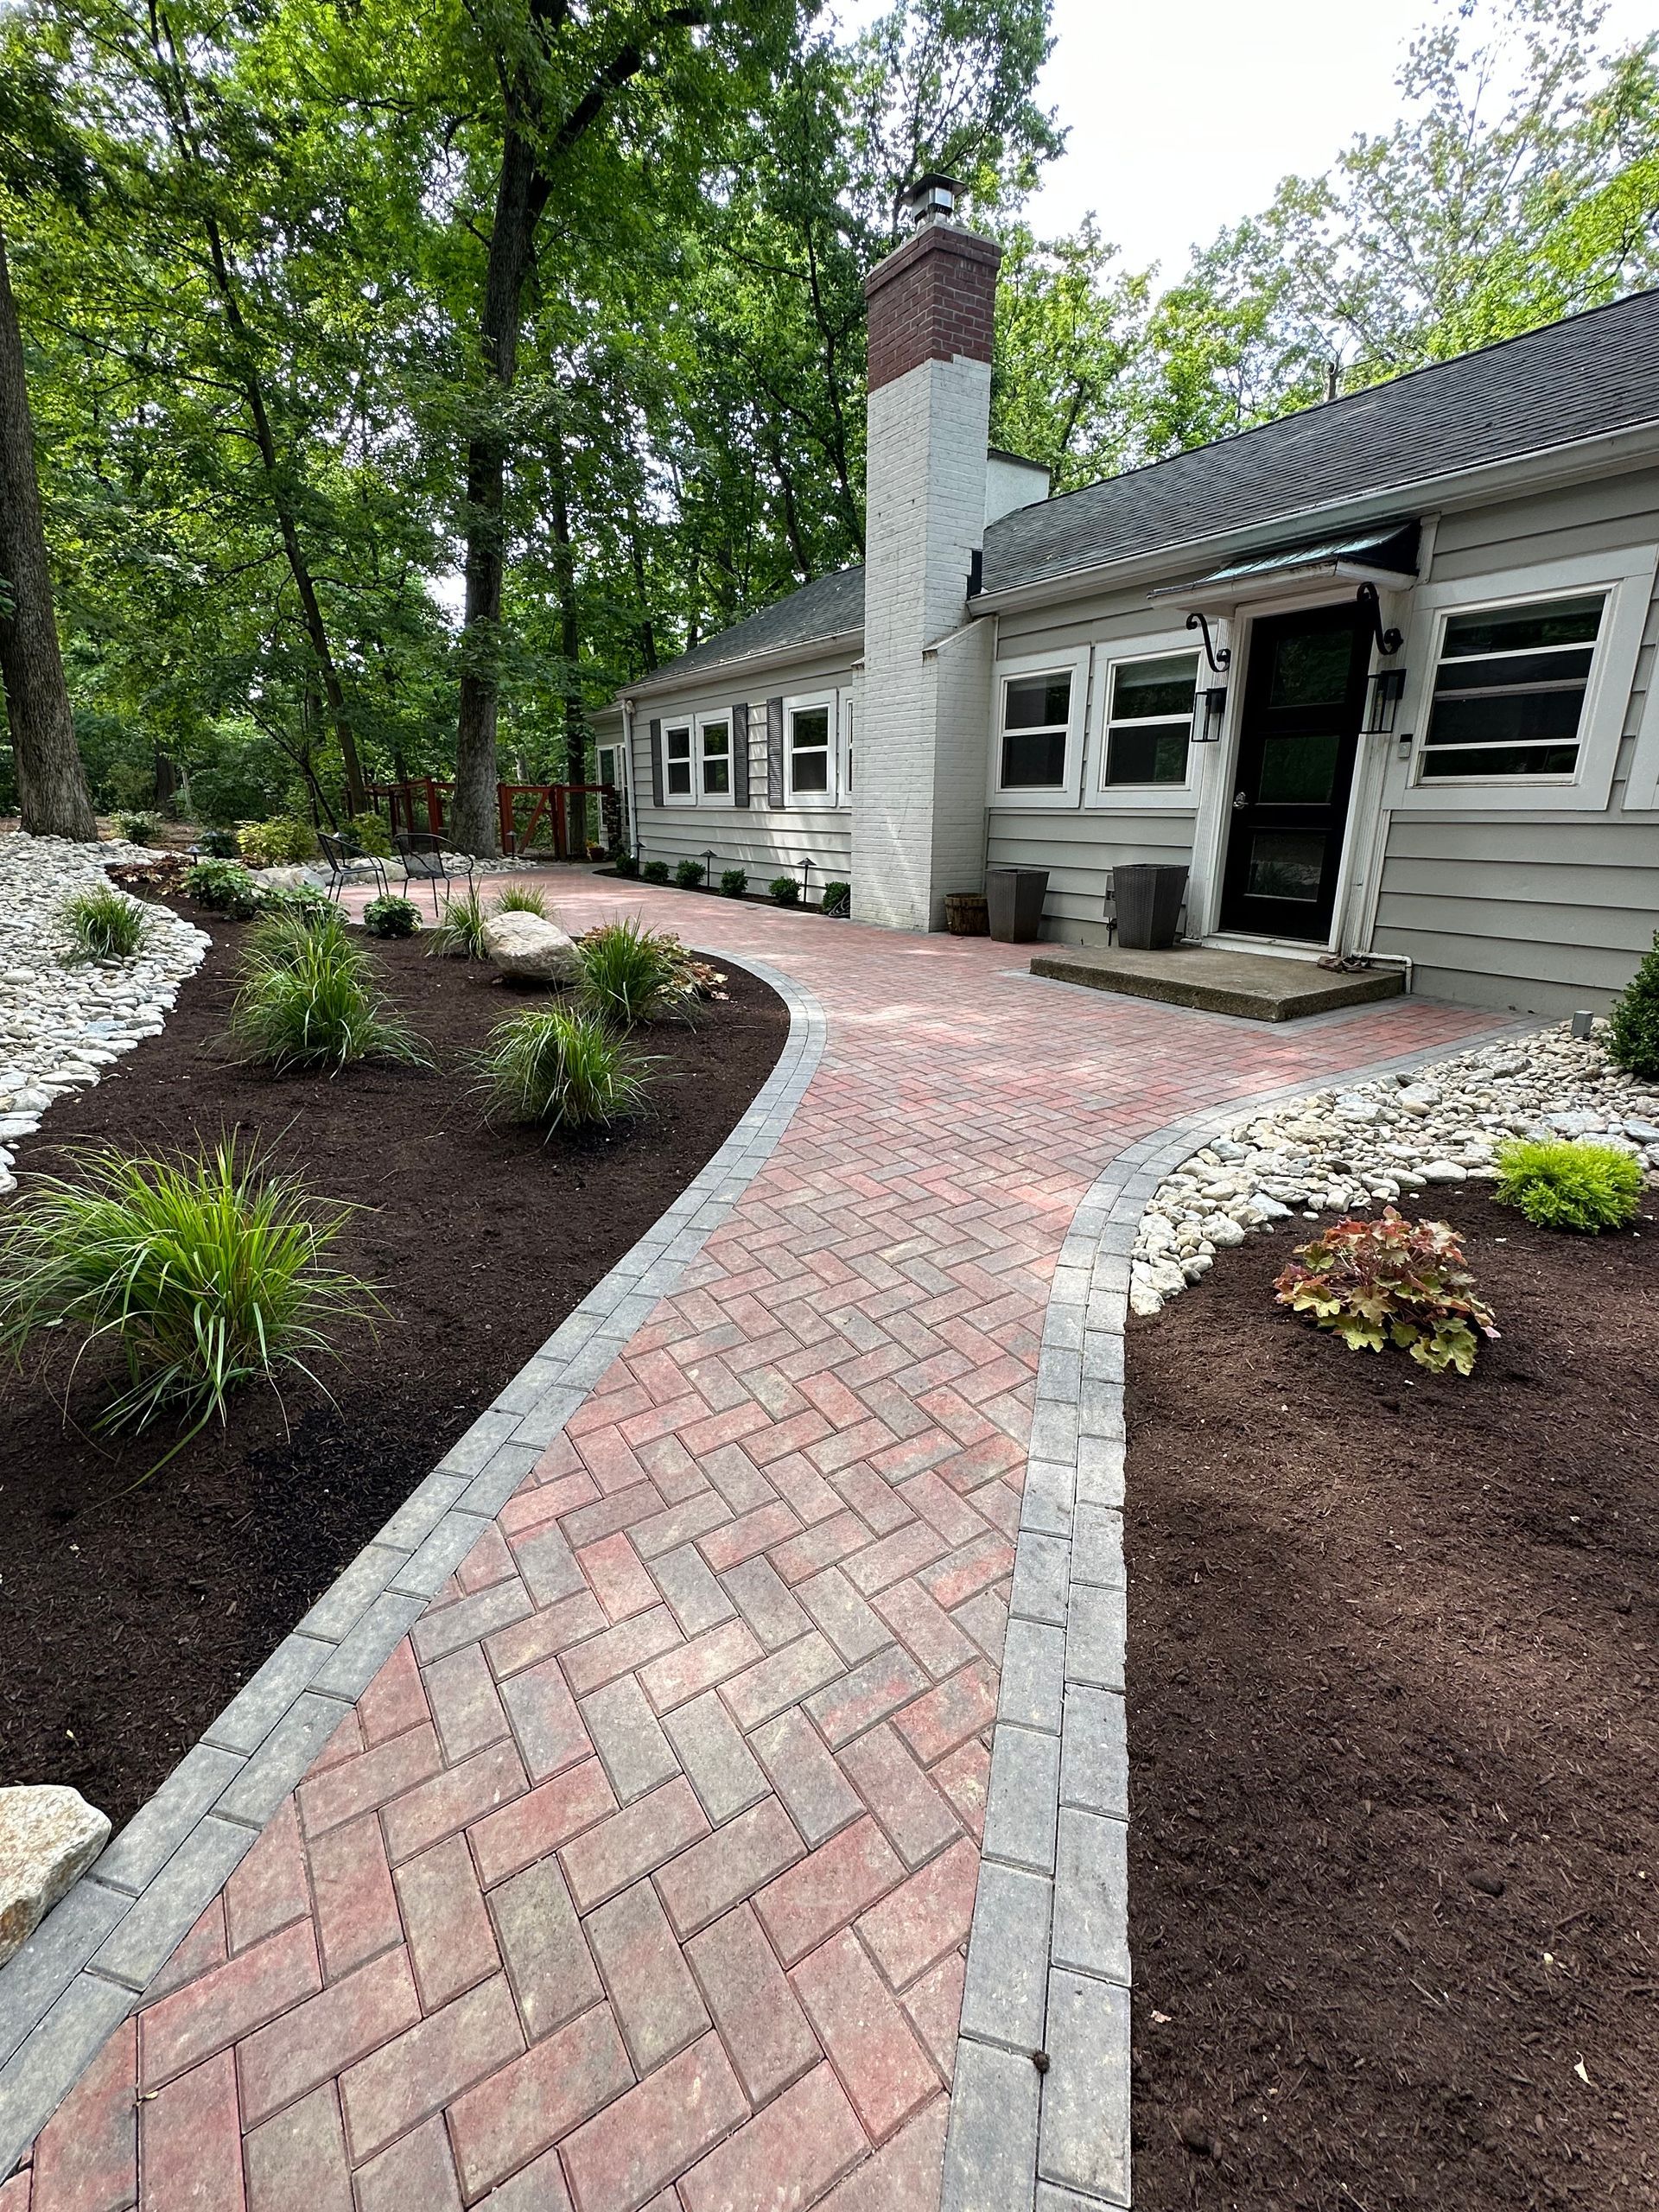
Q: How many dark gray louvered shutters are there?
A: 3